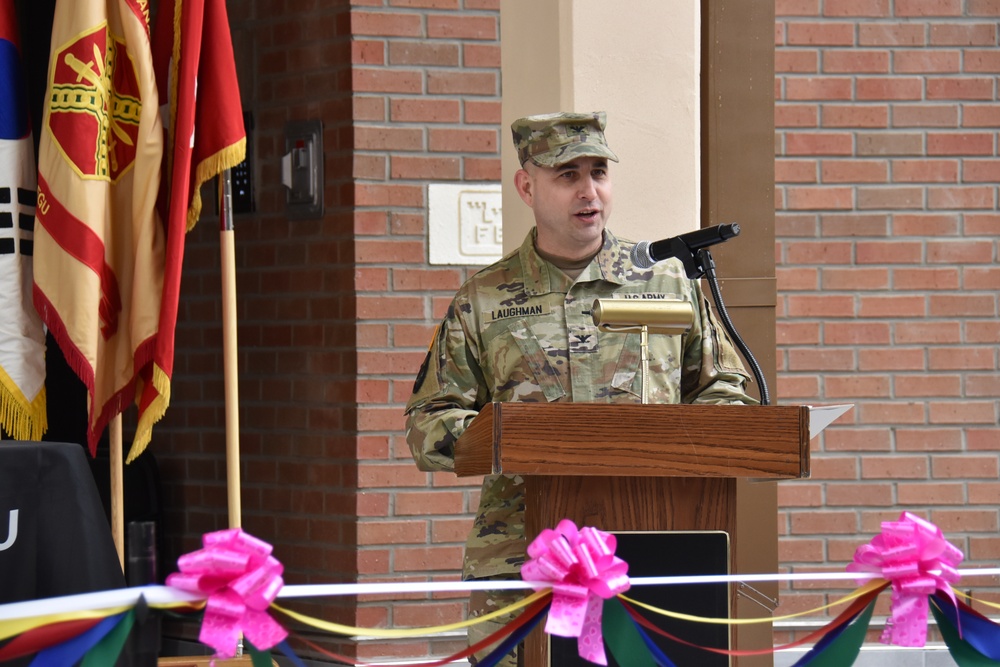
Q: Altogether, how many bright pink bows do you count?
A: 3